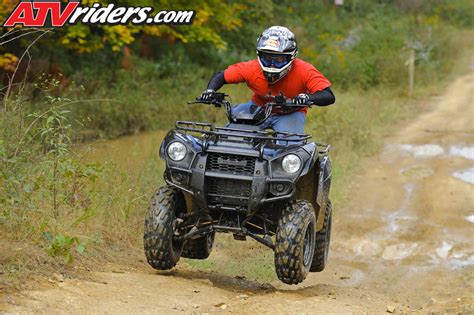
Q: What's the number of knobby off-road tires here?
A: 4